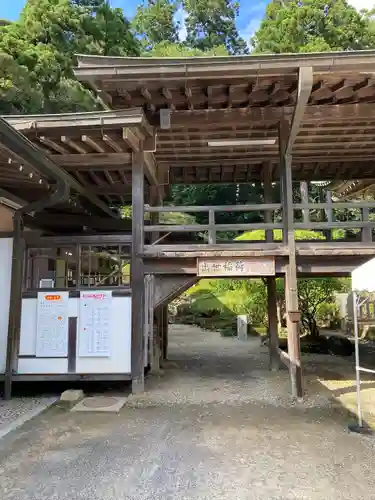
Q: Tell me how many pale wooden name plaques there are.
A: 1